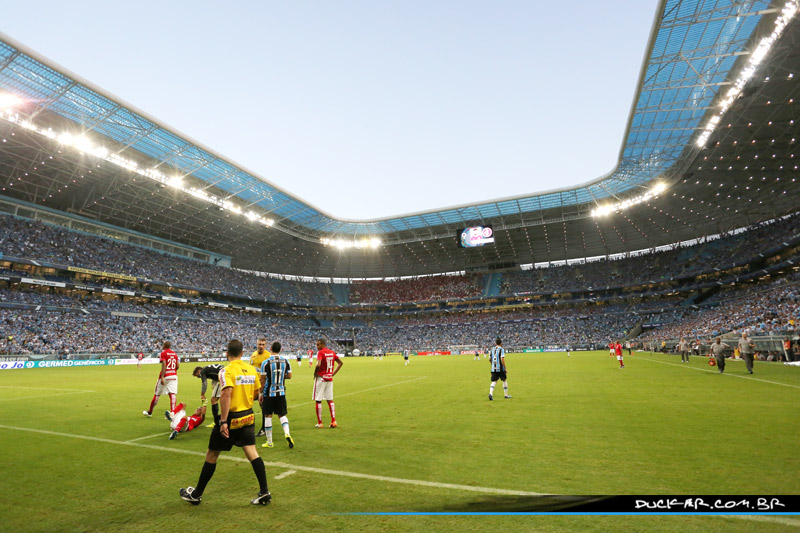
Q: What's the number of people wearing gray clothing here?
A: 3